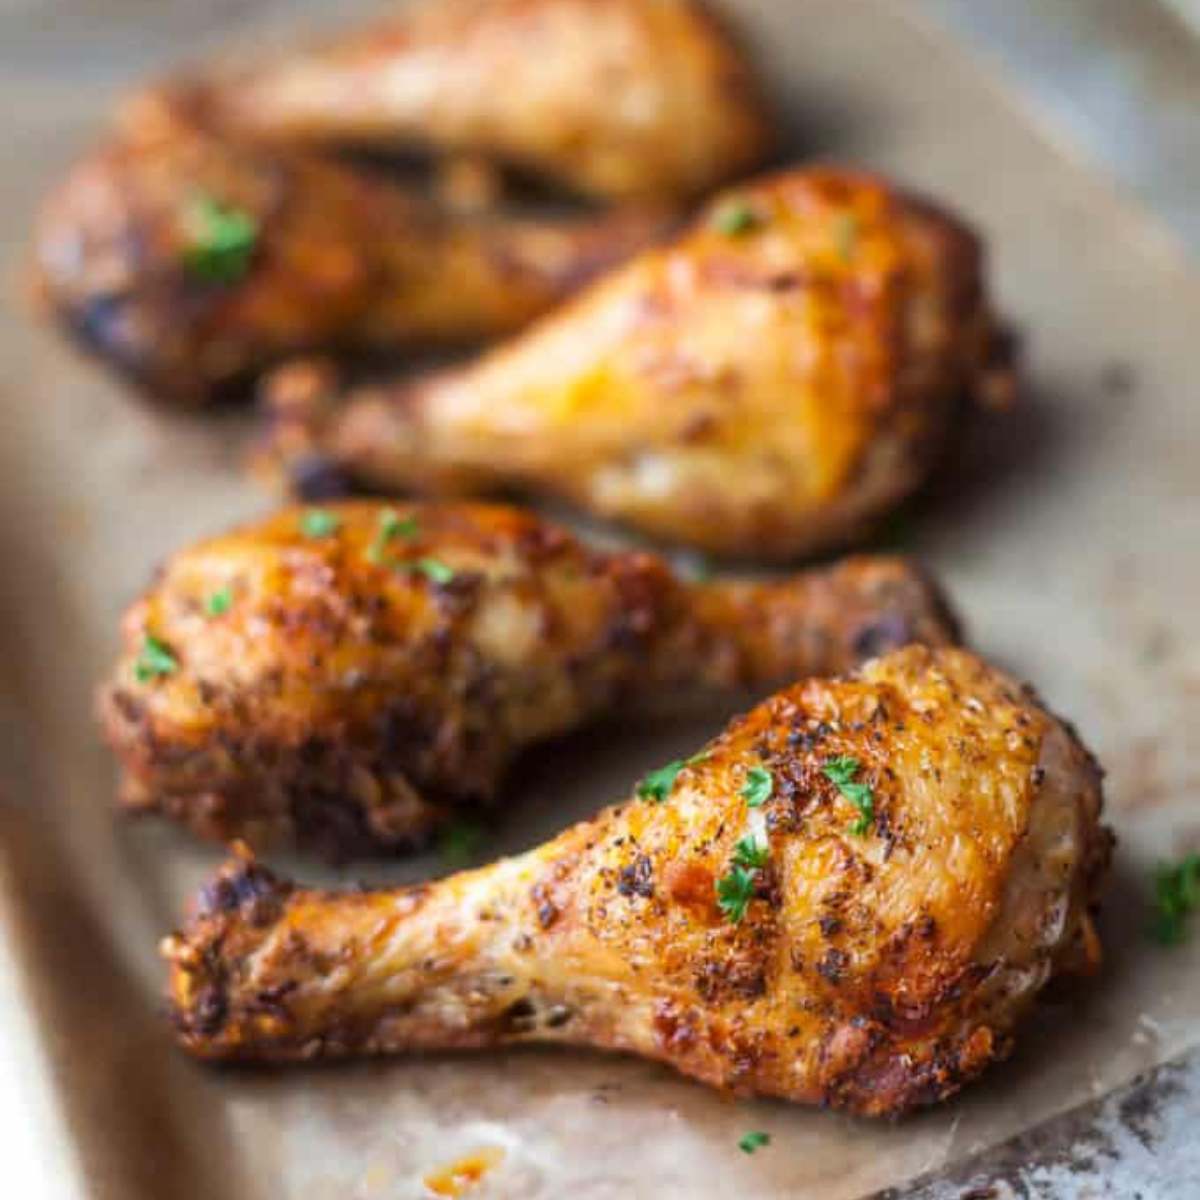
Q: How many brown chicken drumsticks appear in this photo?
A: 5